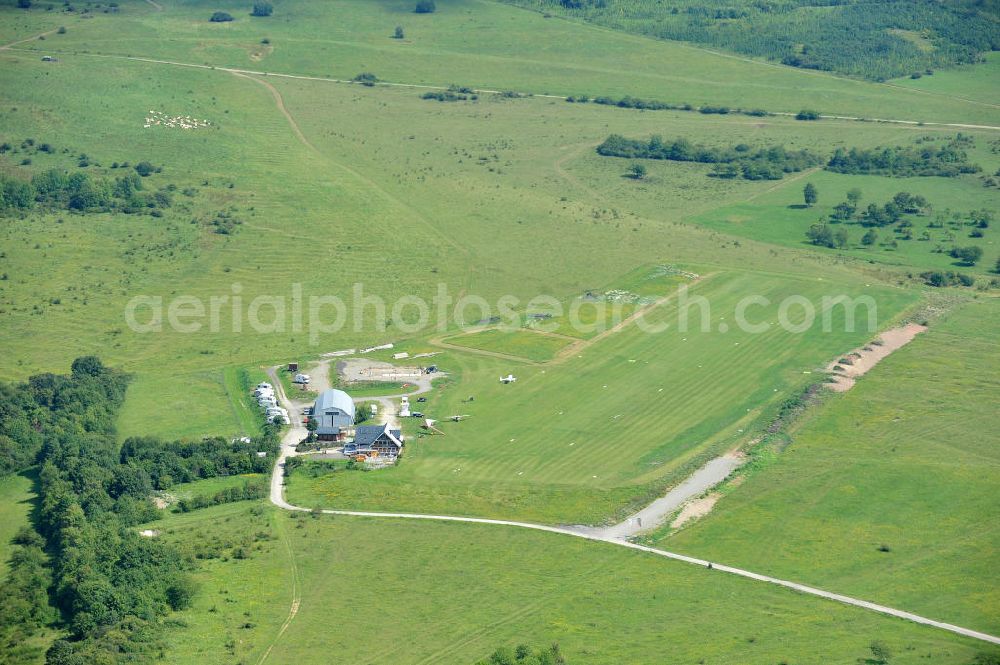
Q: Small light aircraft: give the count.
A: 3